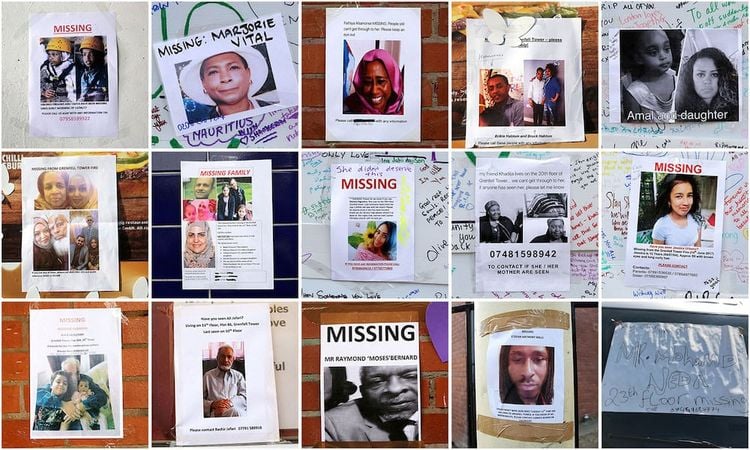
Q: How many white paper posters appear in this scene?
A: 15